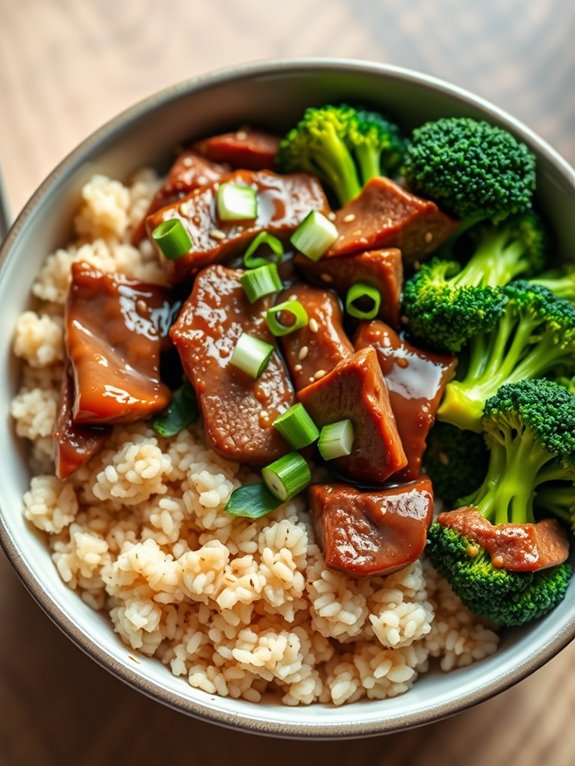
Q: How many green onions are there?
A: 11